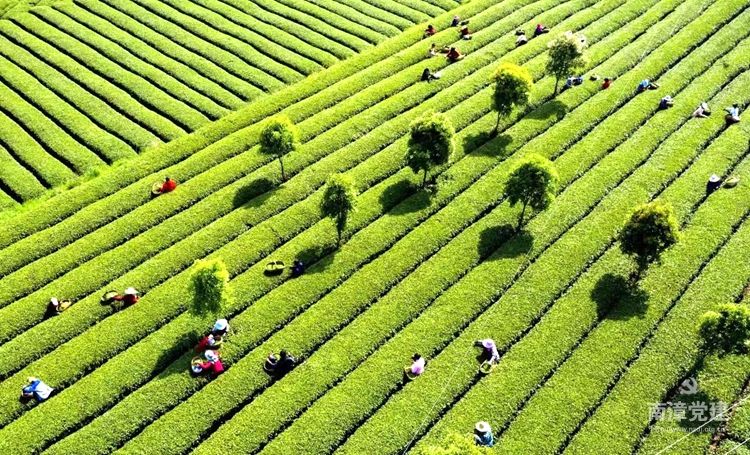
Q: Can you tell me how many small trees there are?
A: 9